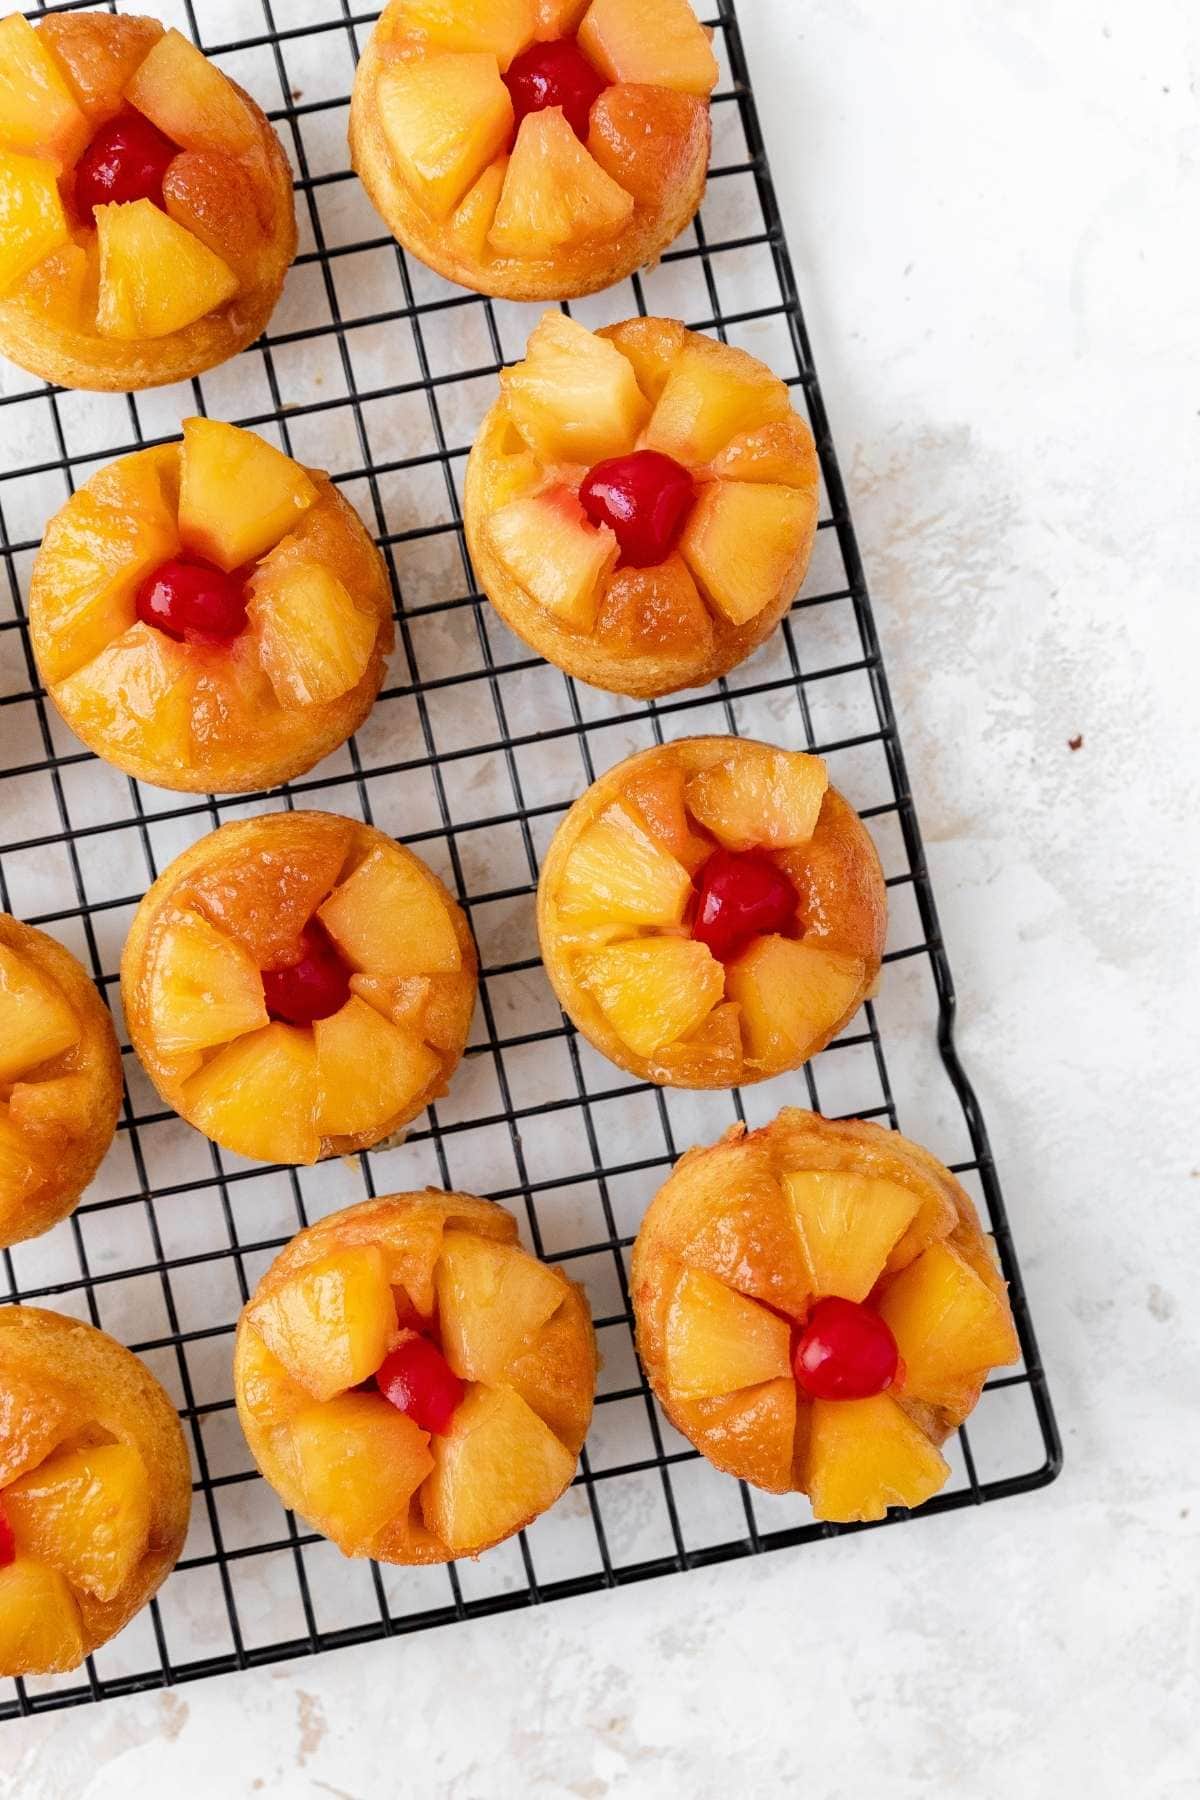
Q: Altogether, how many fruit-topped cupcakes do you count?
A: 10